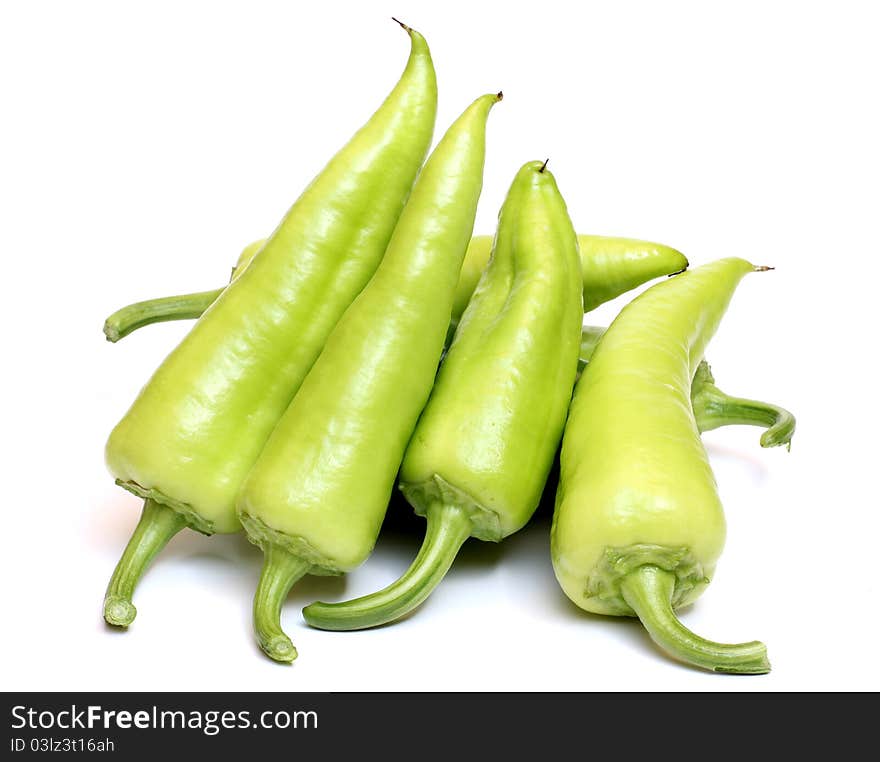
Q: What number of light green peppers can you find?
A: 6